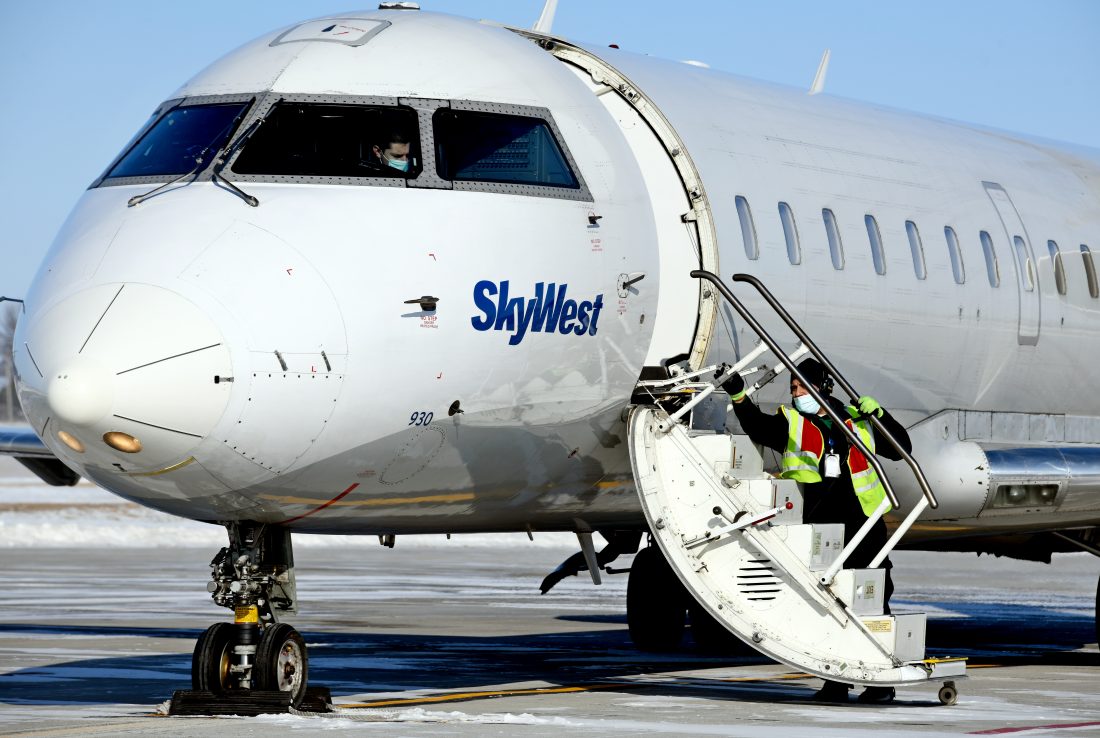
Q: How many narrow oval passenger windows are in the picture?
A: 10